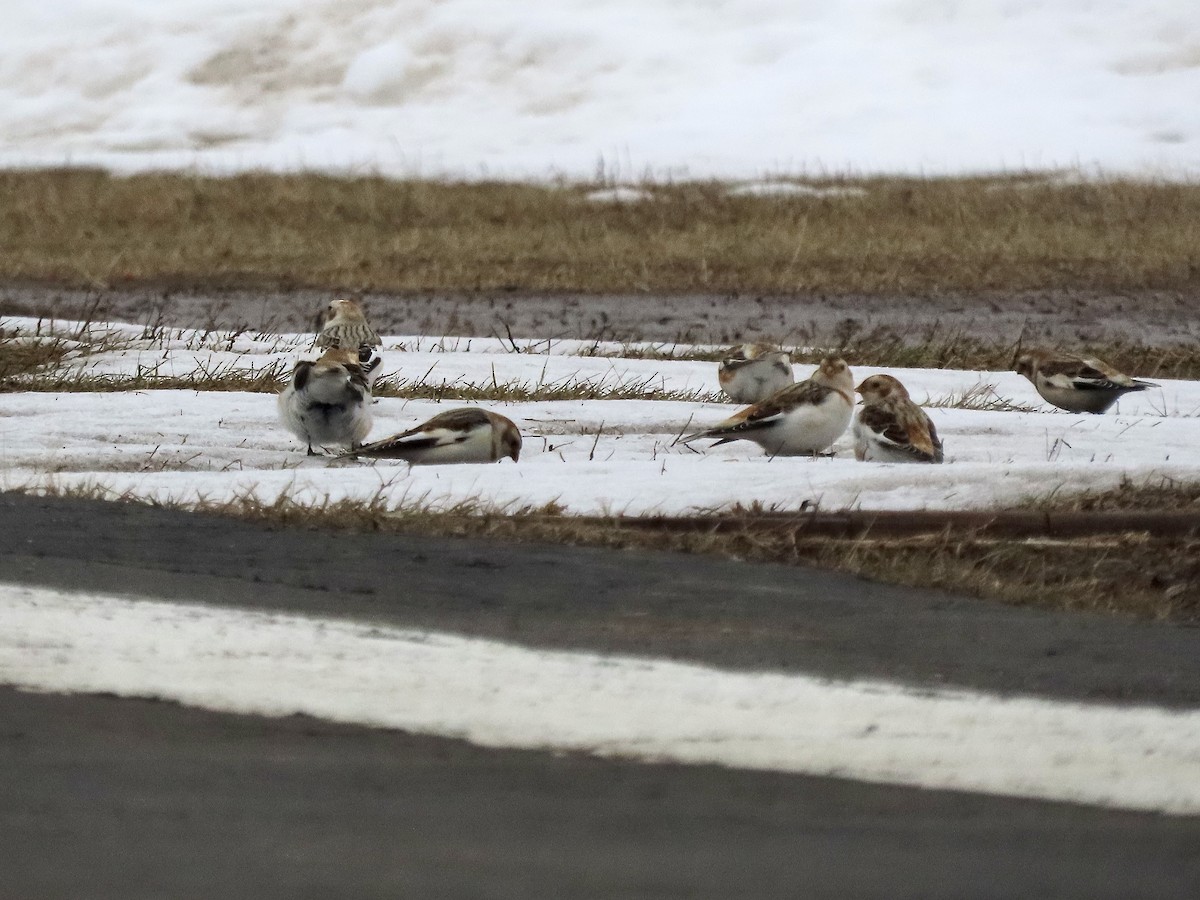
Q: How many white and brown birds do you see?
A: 7